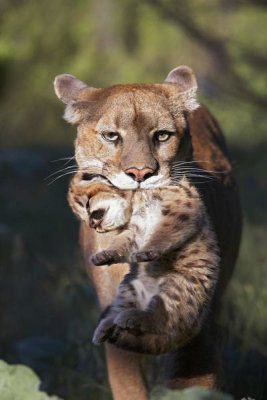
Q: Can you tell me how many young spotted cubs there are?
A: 1